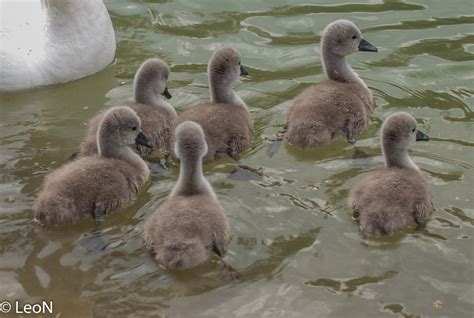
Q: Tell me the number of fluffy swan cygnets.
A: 6